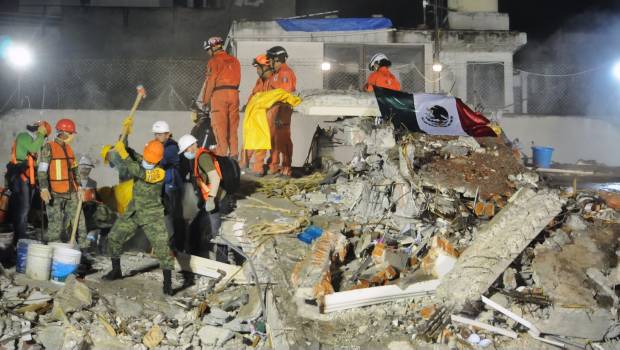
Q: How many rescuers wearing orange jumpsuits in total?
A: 4